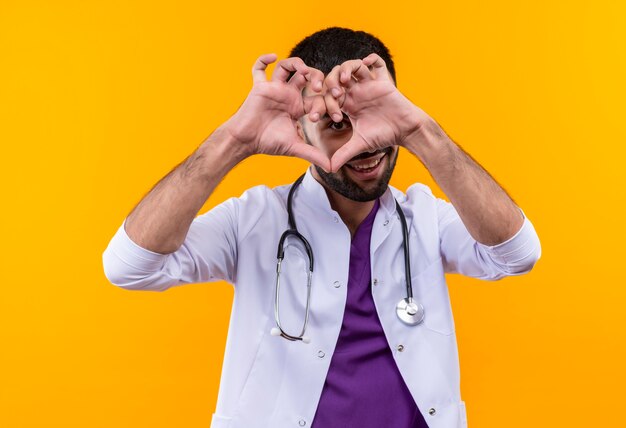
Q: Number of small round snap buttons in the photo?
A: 8